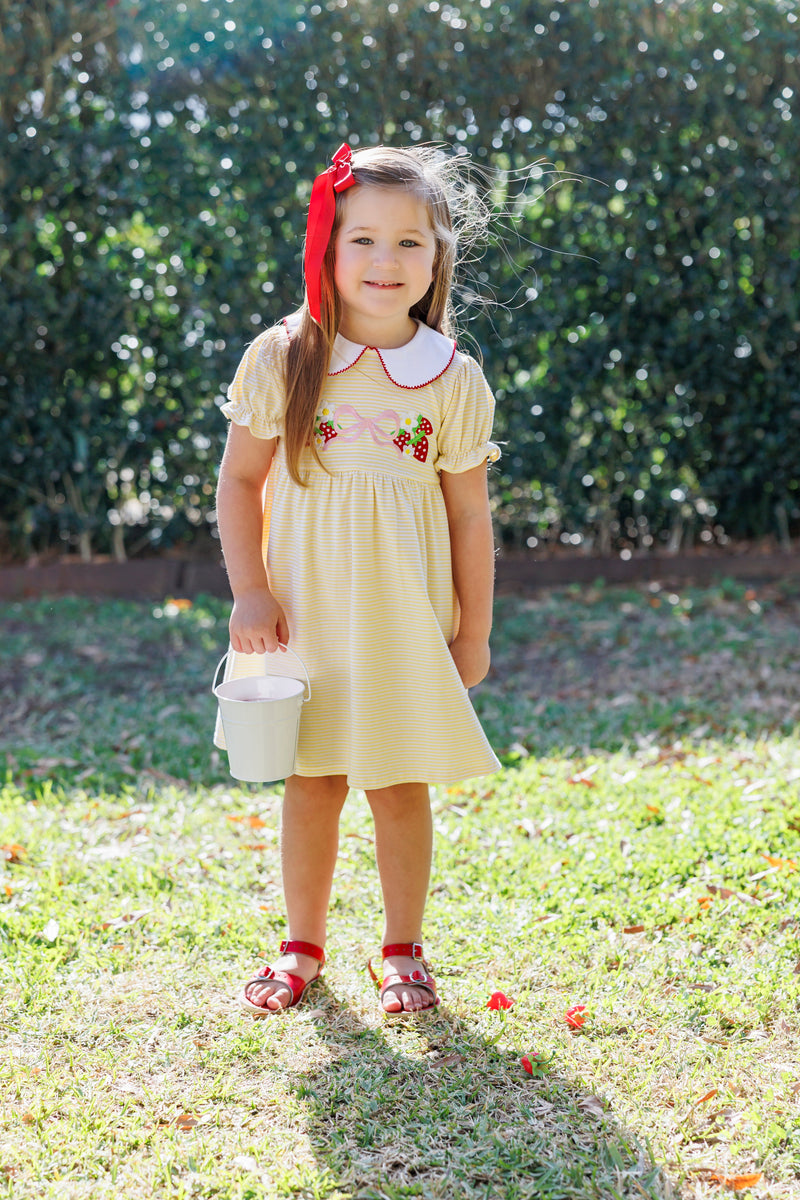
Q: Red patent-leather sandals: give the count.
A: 2